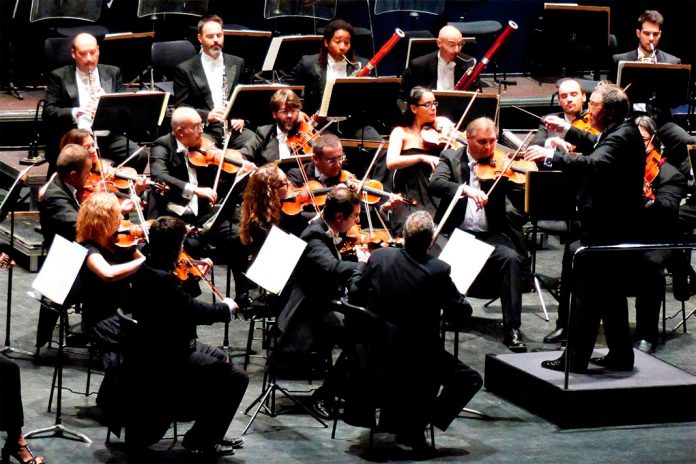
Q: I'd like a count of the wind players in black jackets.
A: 5